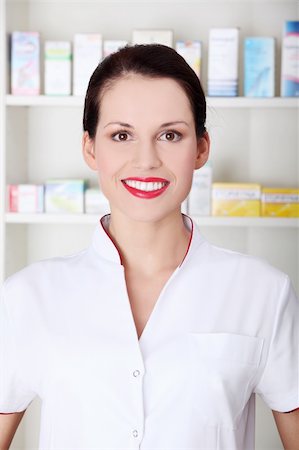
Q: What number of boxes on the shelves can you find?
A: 15